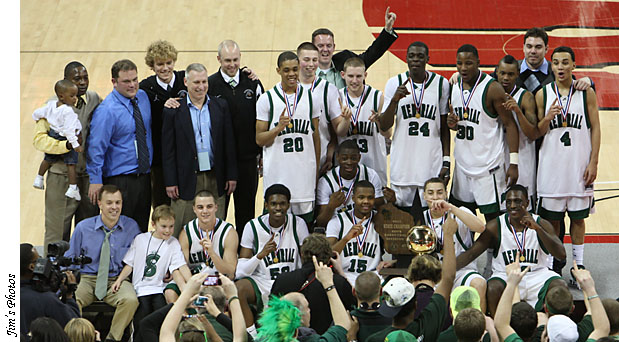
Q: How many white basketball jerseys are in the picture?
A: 13